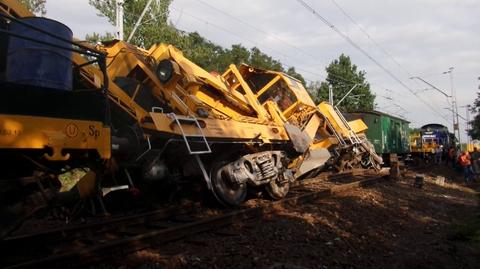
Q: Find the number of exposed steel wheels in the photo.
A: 2